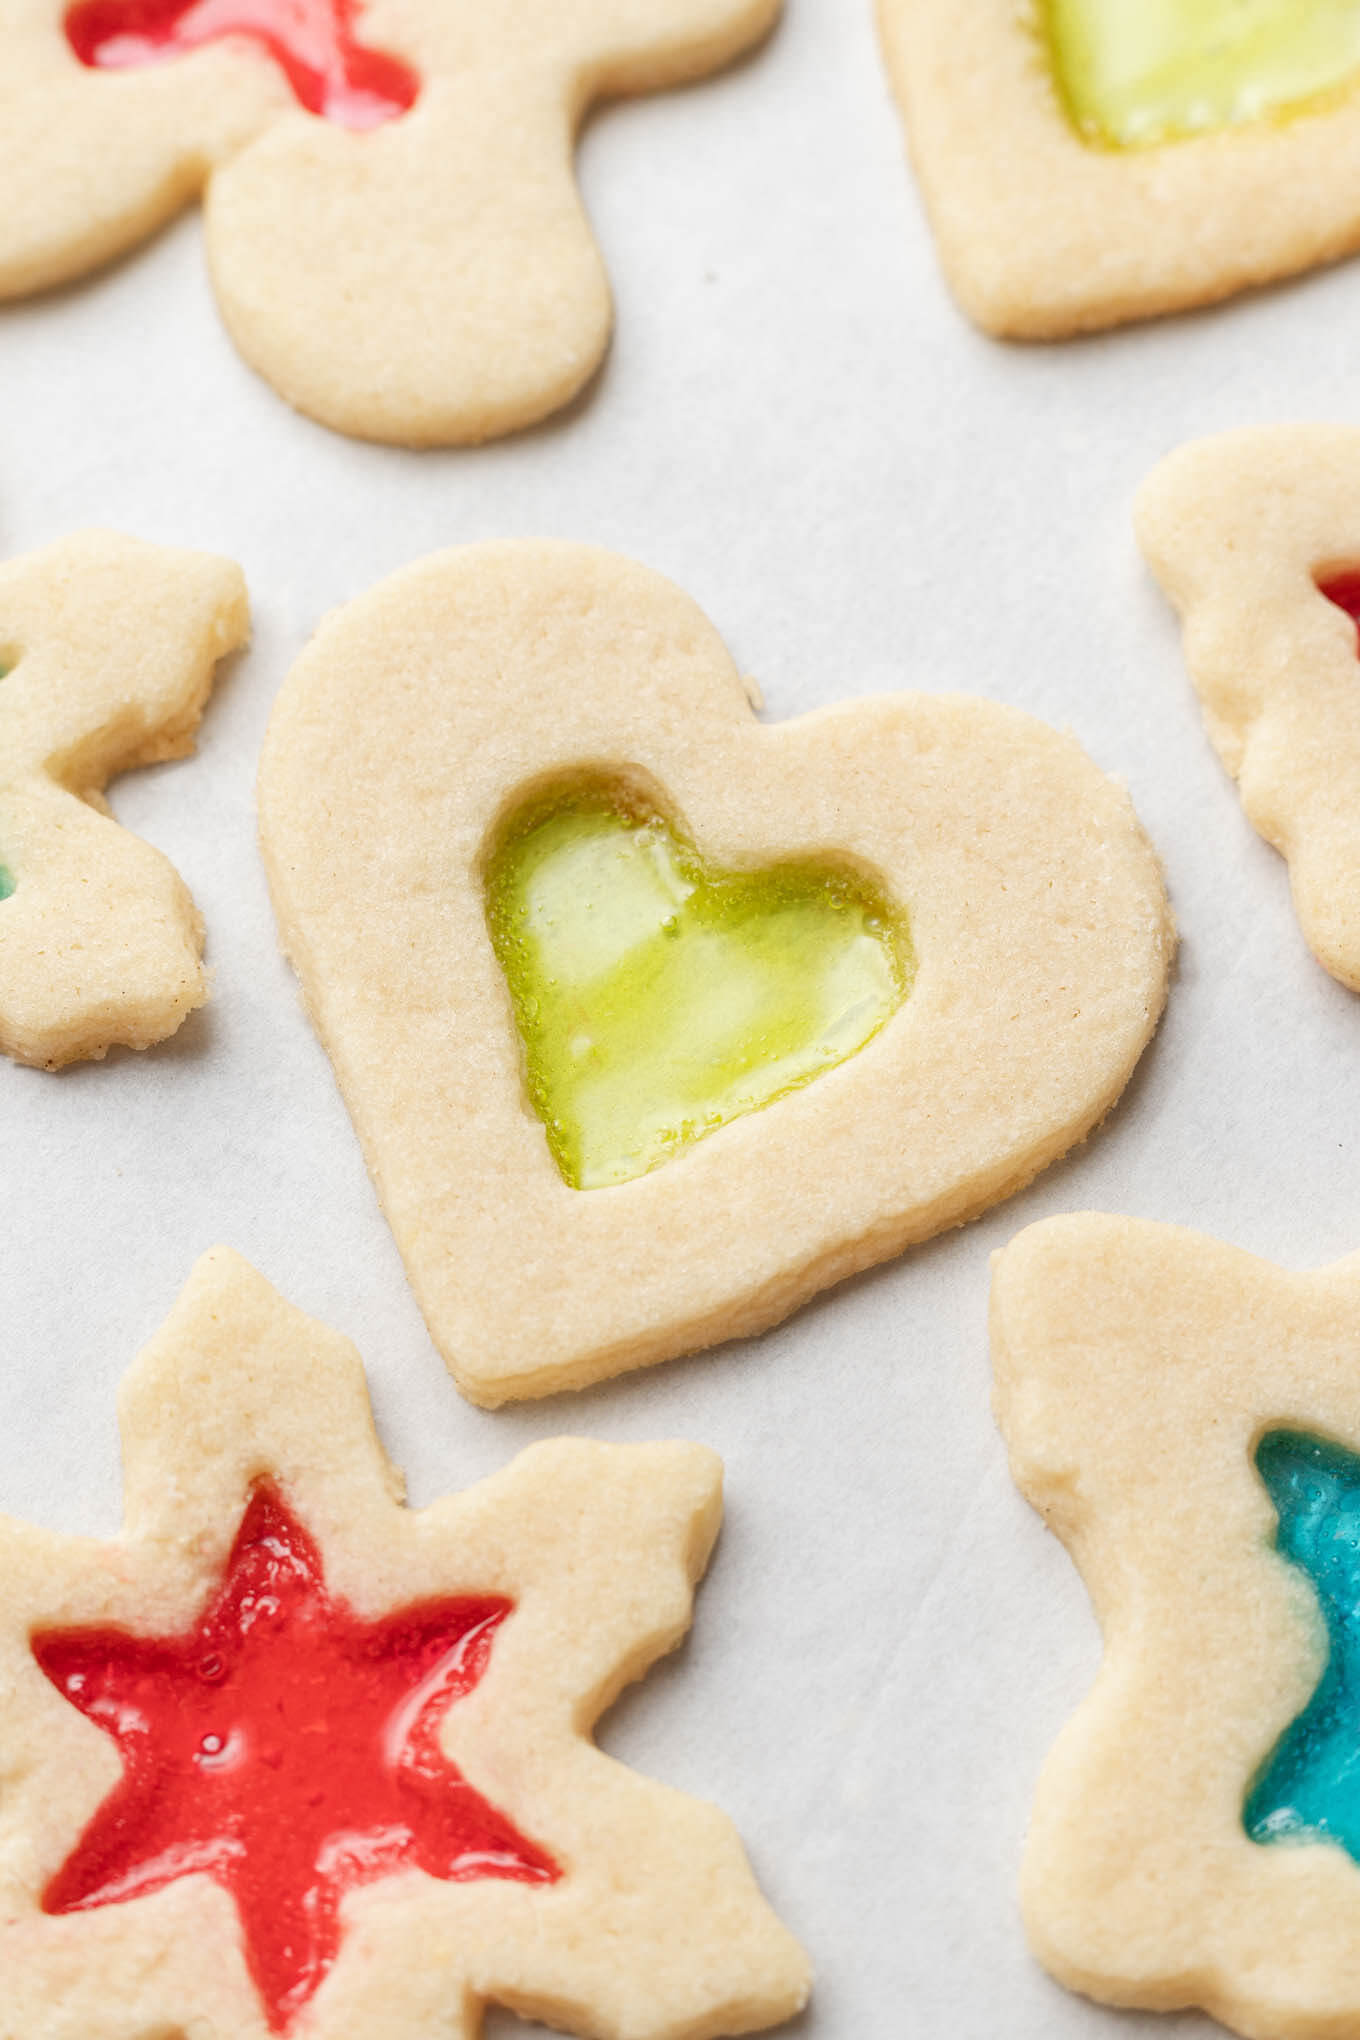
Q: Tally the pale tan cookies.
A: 7